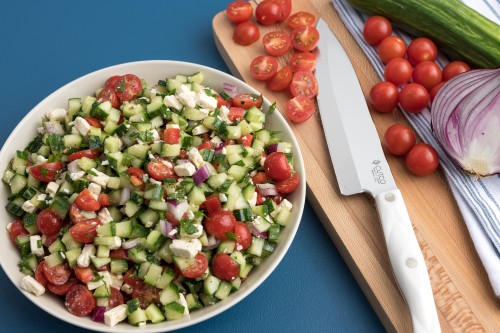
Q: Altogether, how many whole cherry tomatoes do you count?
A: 11